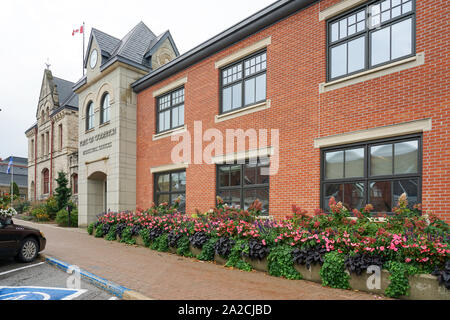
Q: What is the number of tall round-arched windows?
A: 2